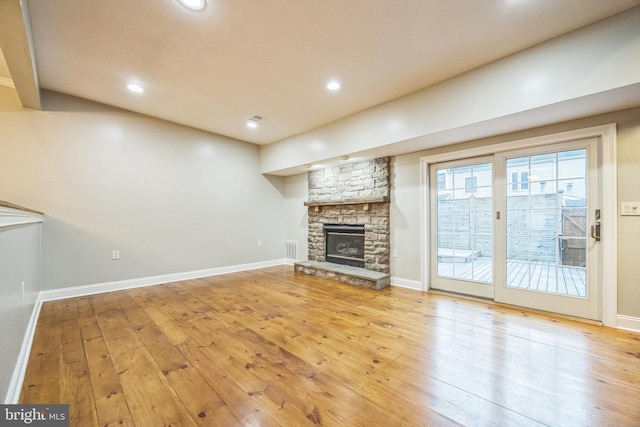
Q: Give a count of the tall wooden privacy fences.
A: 1